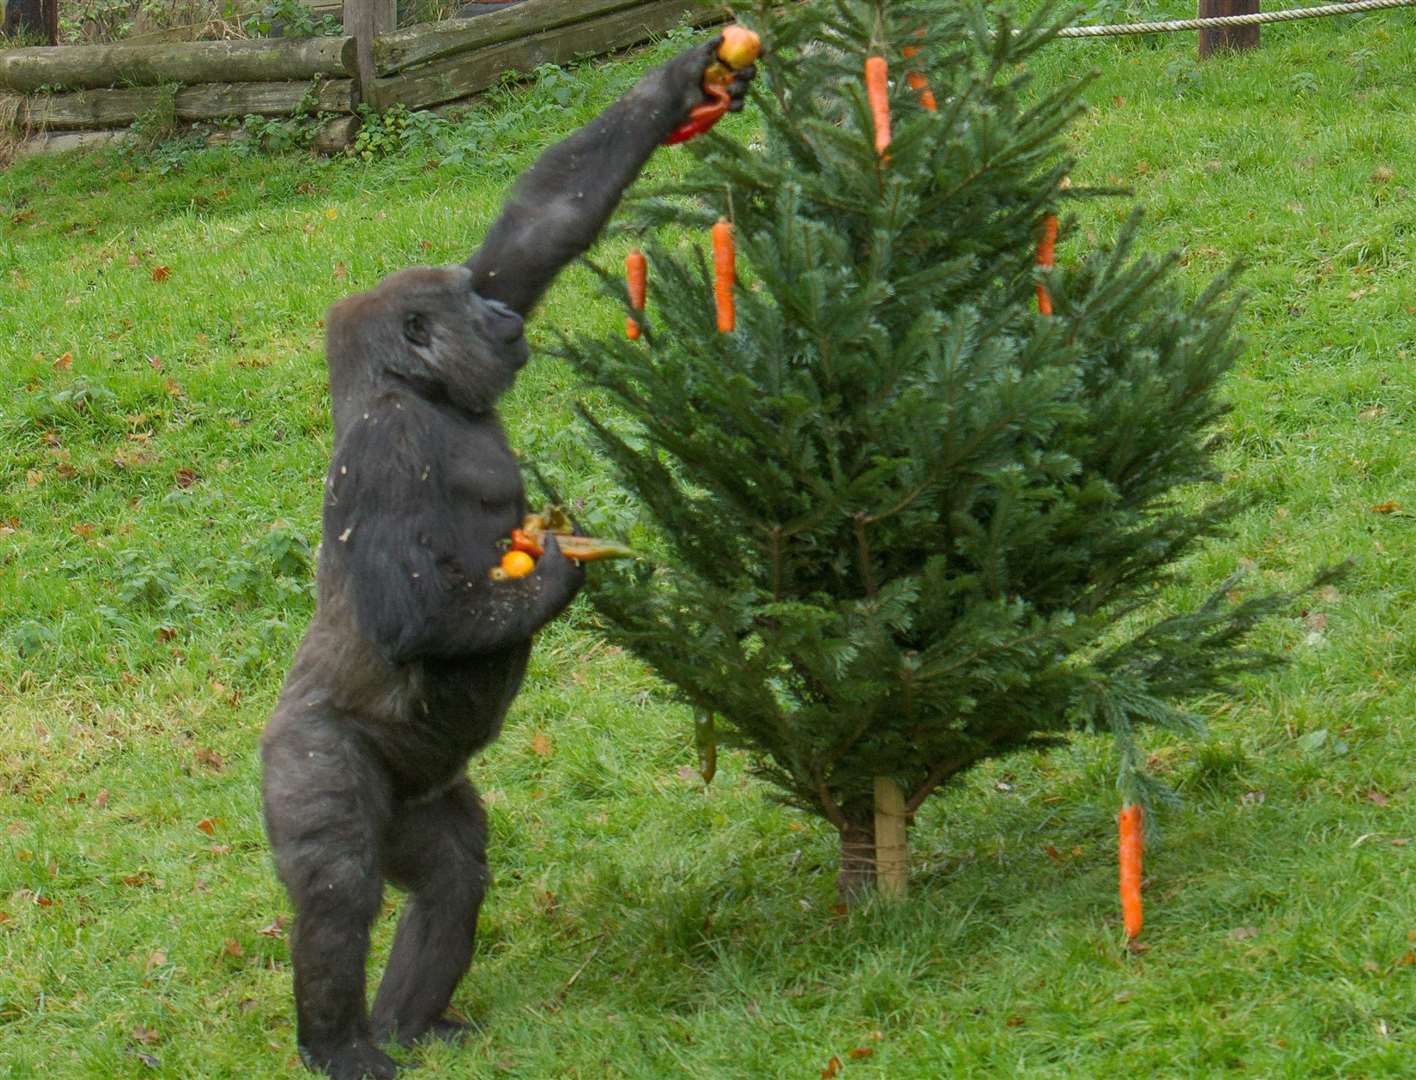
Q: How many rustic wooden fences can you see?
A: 1